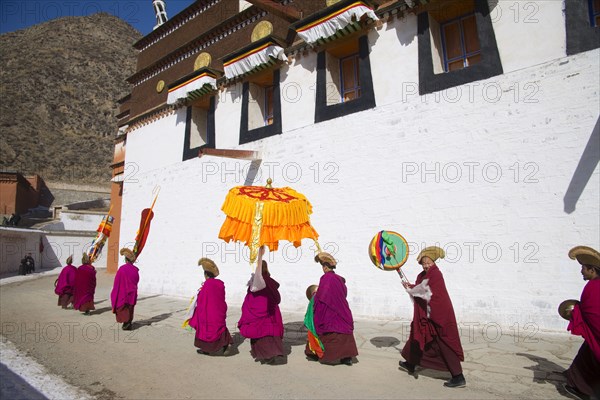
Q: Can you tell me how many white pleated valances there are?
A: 3